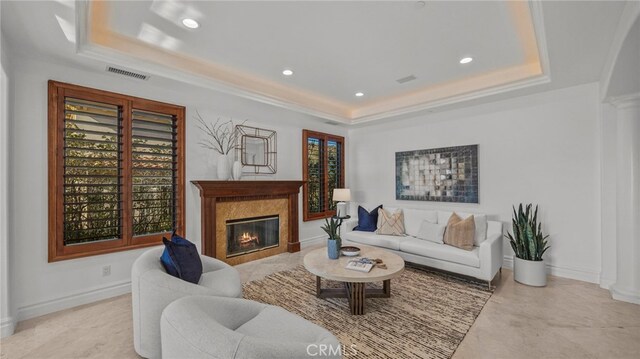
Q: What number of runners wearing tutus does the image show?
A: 0